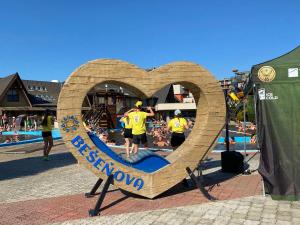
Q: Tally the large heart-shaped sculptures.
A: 1